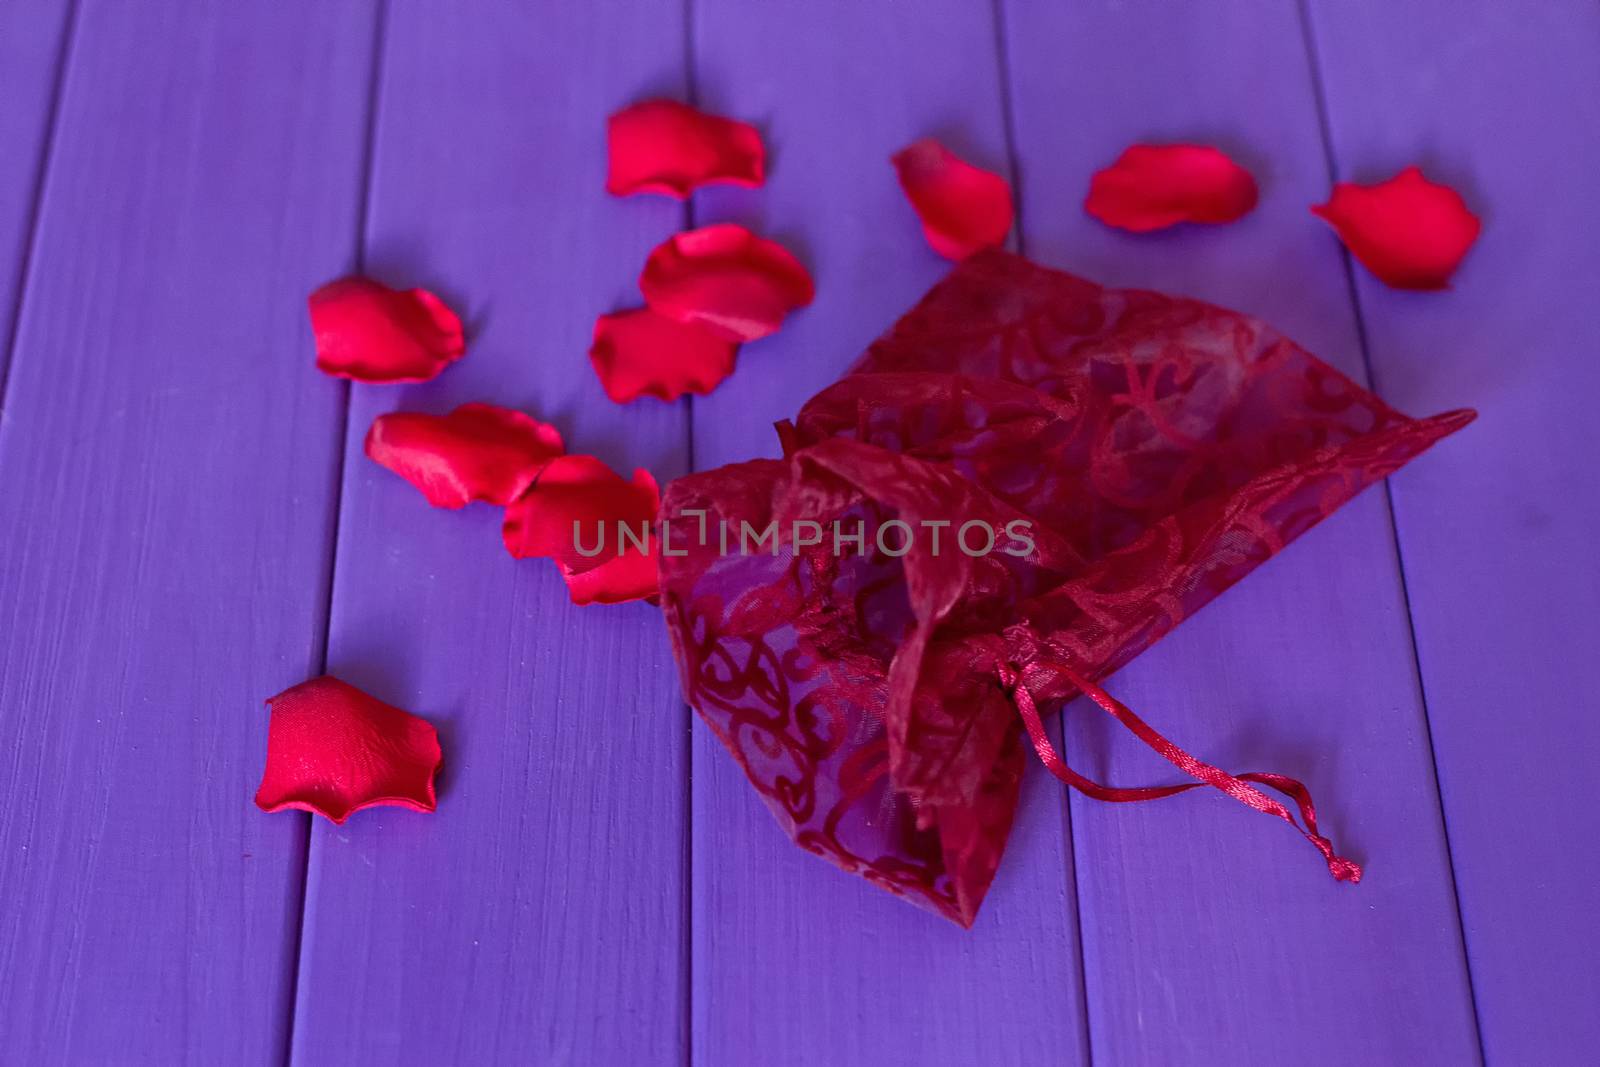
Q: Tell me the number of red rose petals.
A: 11